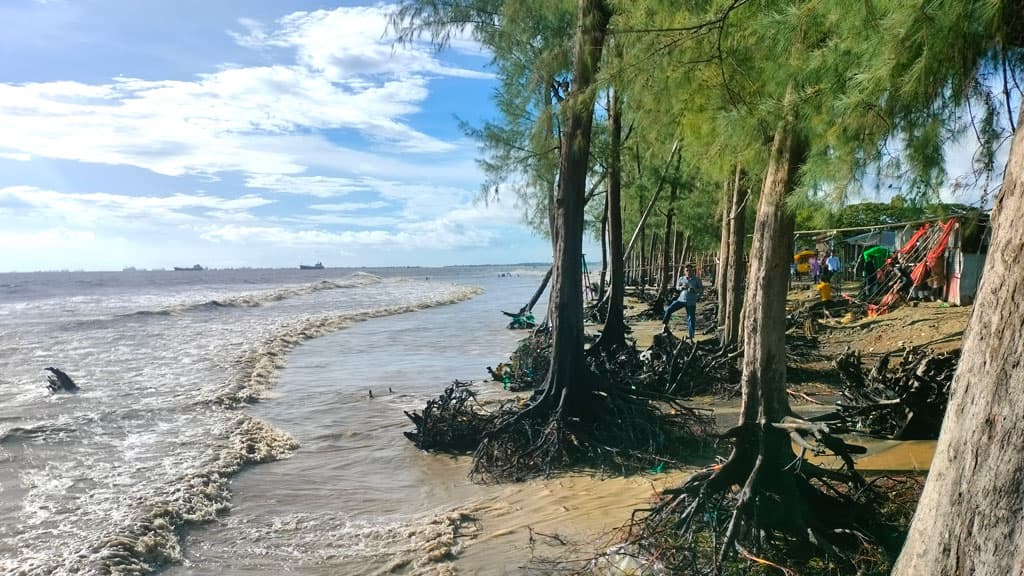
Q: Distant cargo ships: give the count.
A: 2